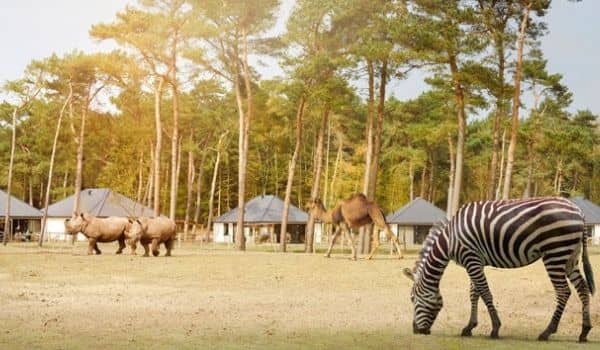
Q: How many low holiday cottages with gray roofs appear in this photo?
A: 5